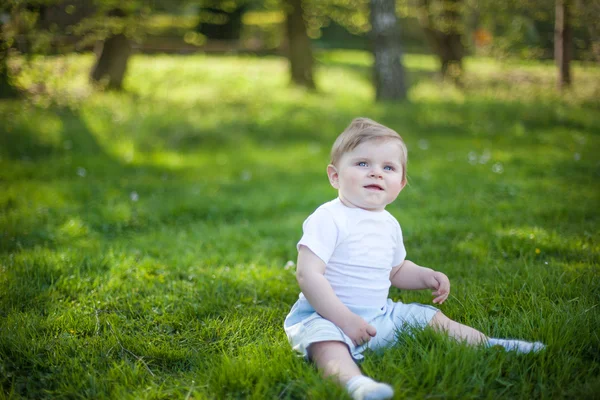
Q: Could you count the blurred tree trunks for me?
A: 5